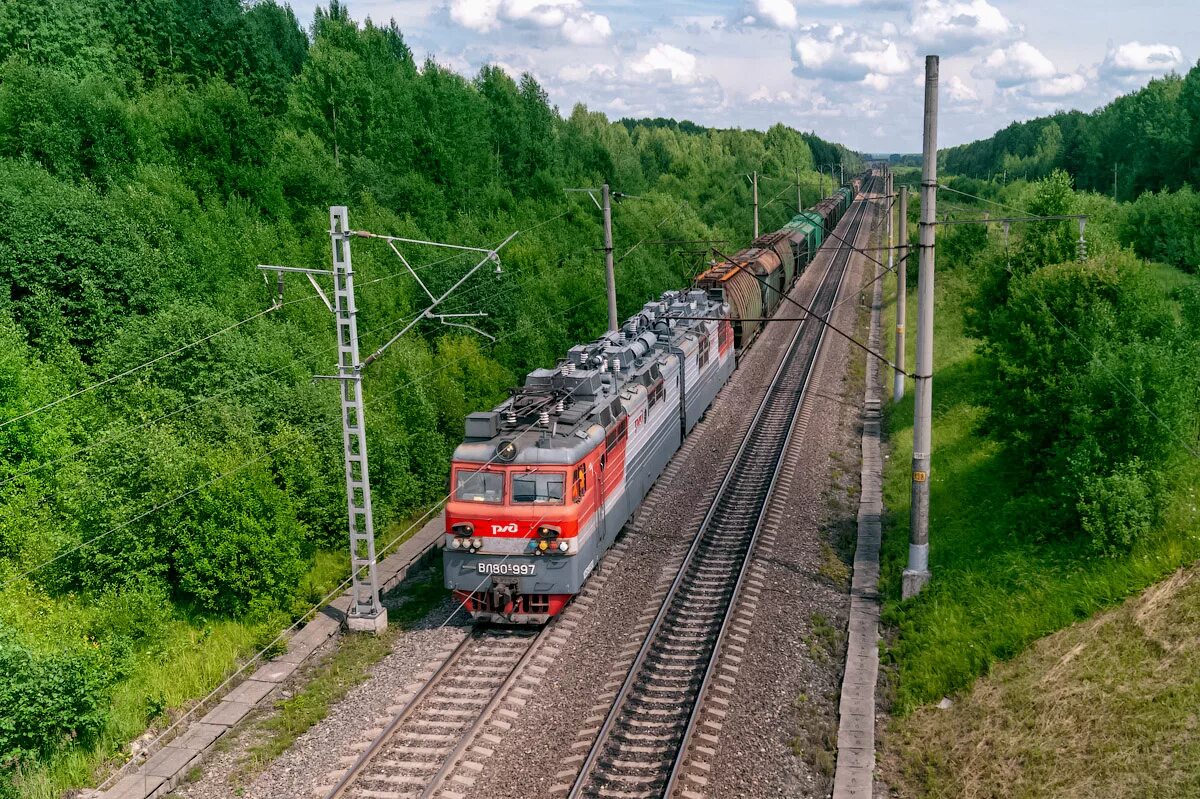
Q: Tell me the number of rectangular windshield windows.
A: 2